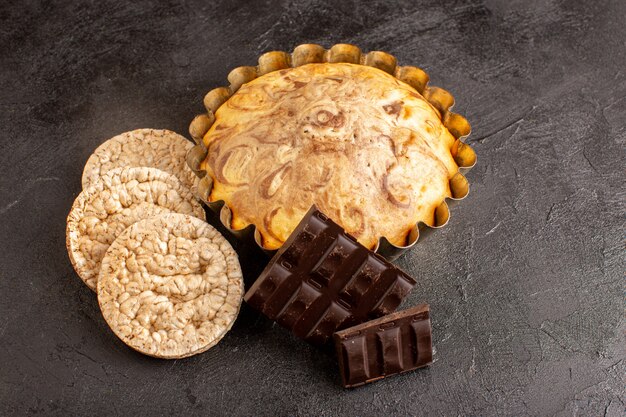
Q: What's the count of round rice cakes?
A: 3